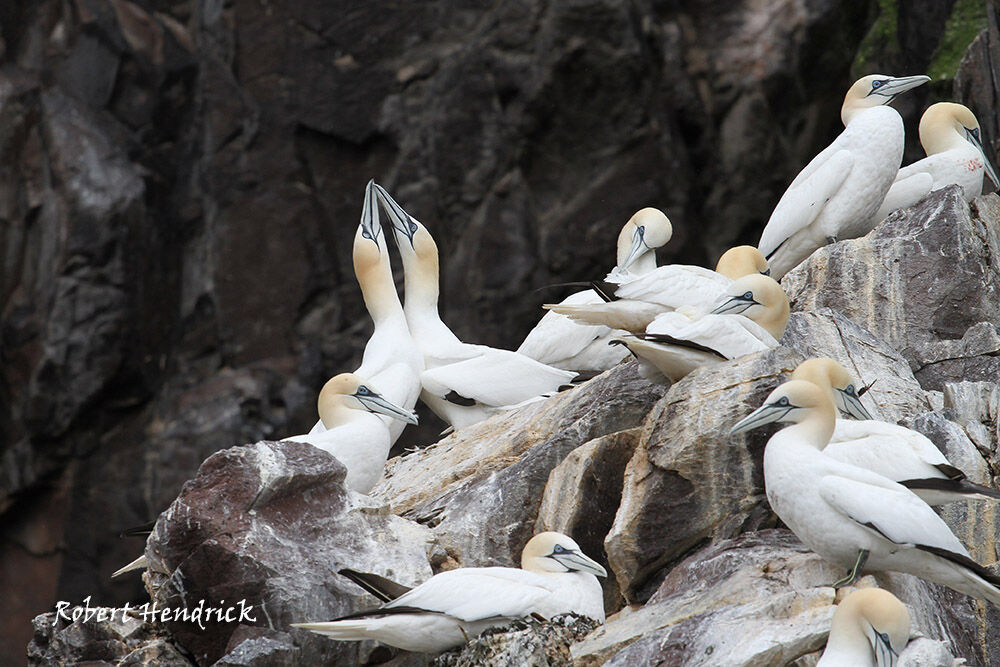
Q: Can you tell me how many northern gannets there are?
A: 12